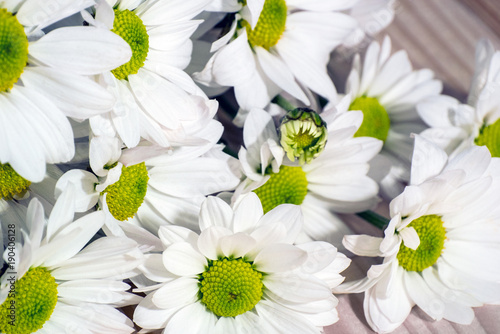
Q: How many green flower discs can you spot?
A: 11